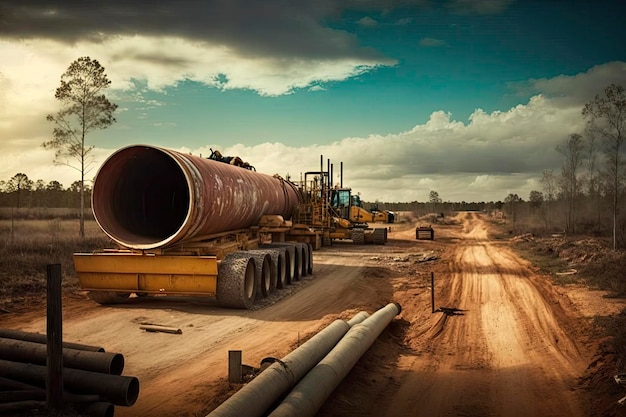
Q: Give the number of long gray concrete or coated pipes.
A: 2